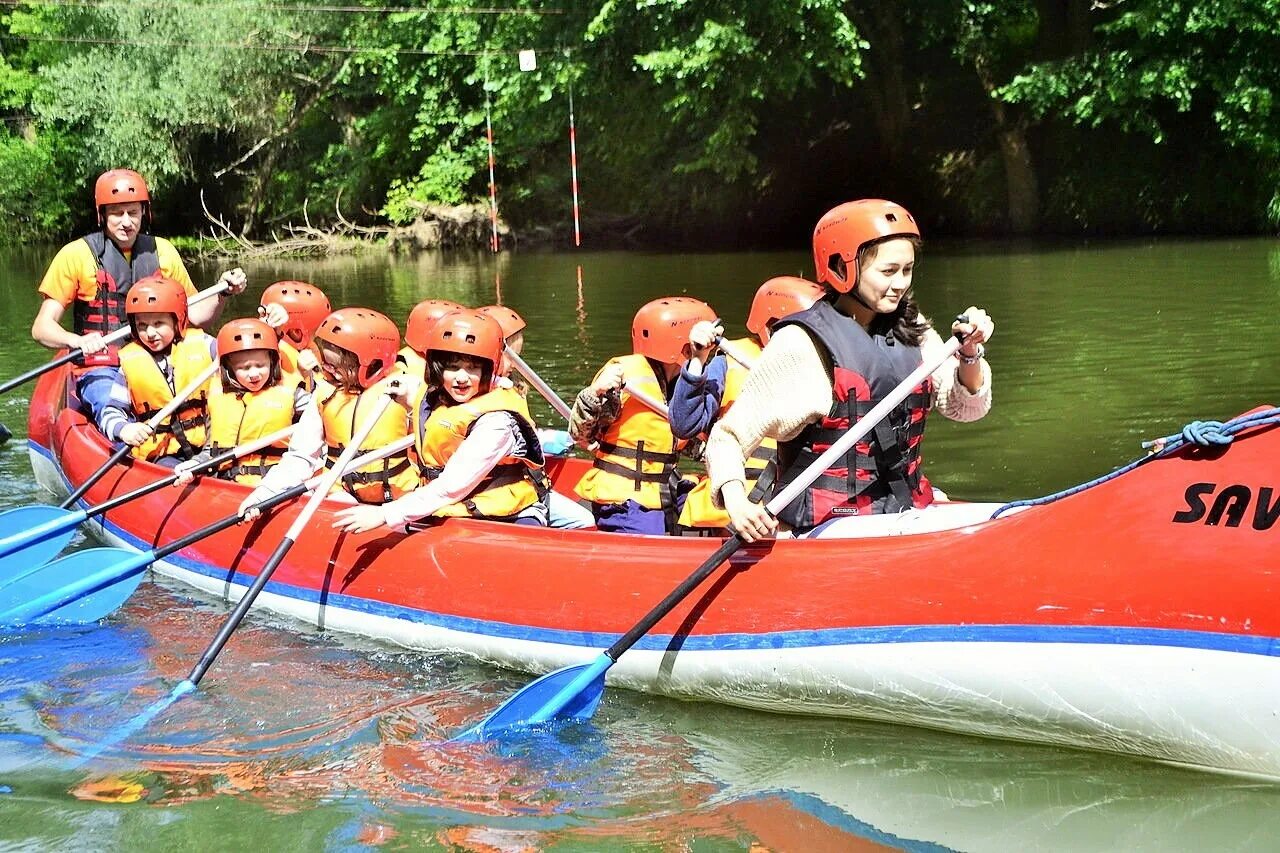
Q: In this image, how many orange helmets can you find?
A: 11